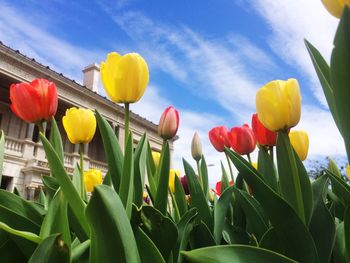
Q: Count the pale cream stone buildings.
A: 1